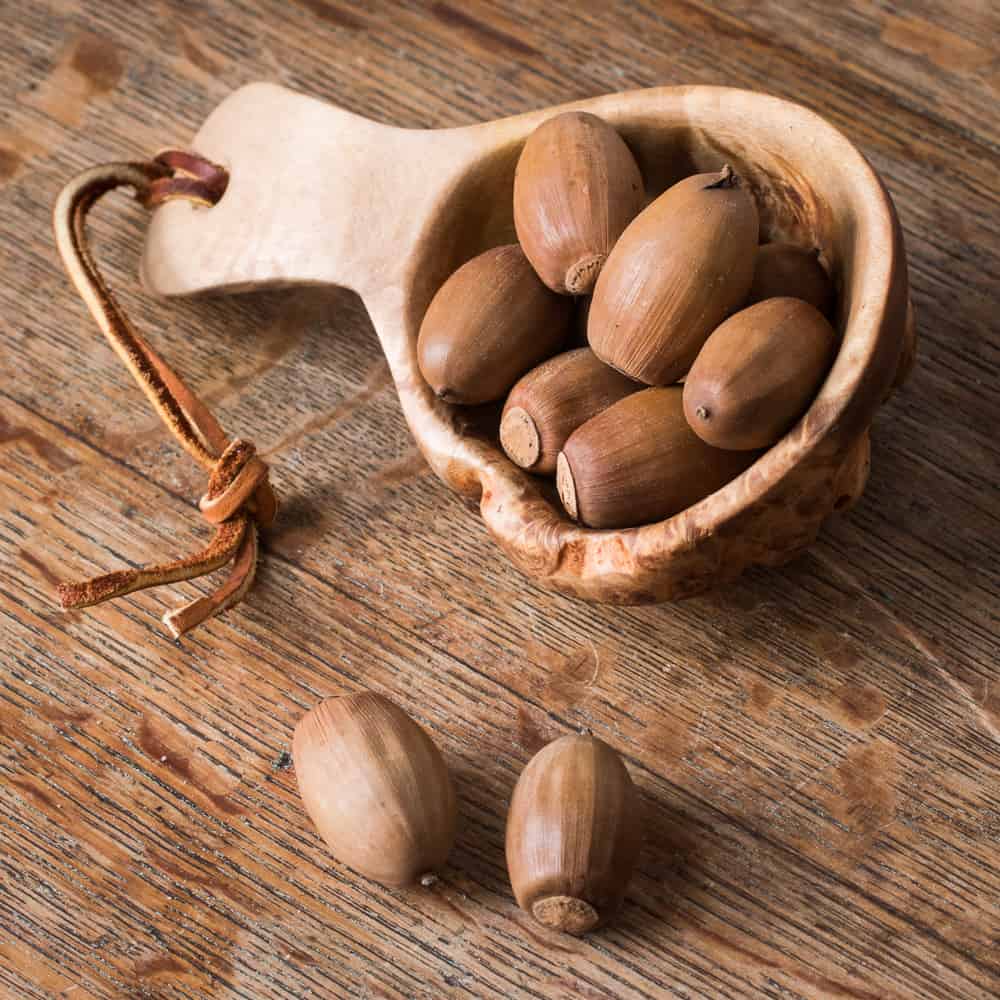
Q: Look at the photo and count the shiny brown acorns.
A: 9